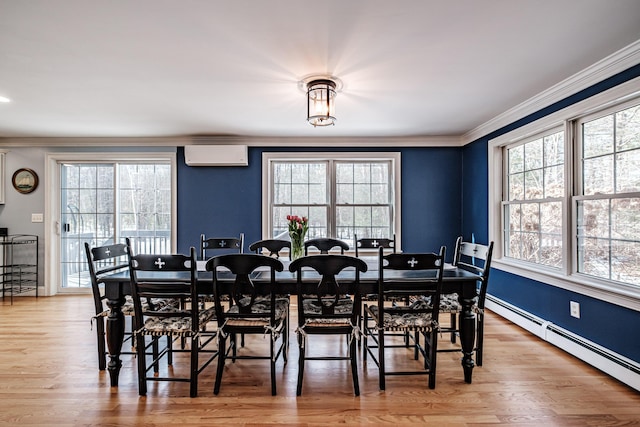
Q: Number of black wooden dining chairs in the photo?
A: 10